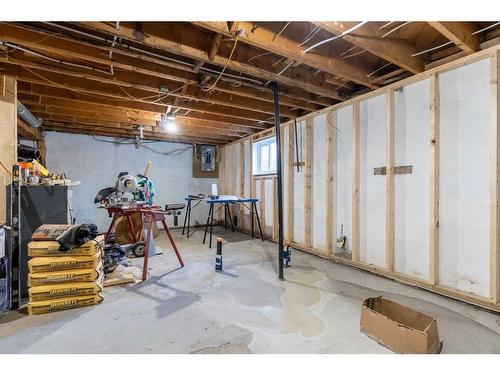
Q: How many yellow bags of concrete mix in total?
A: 5